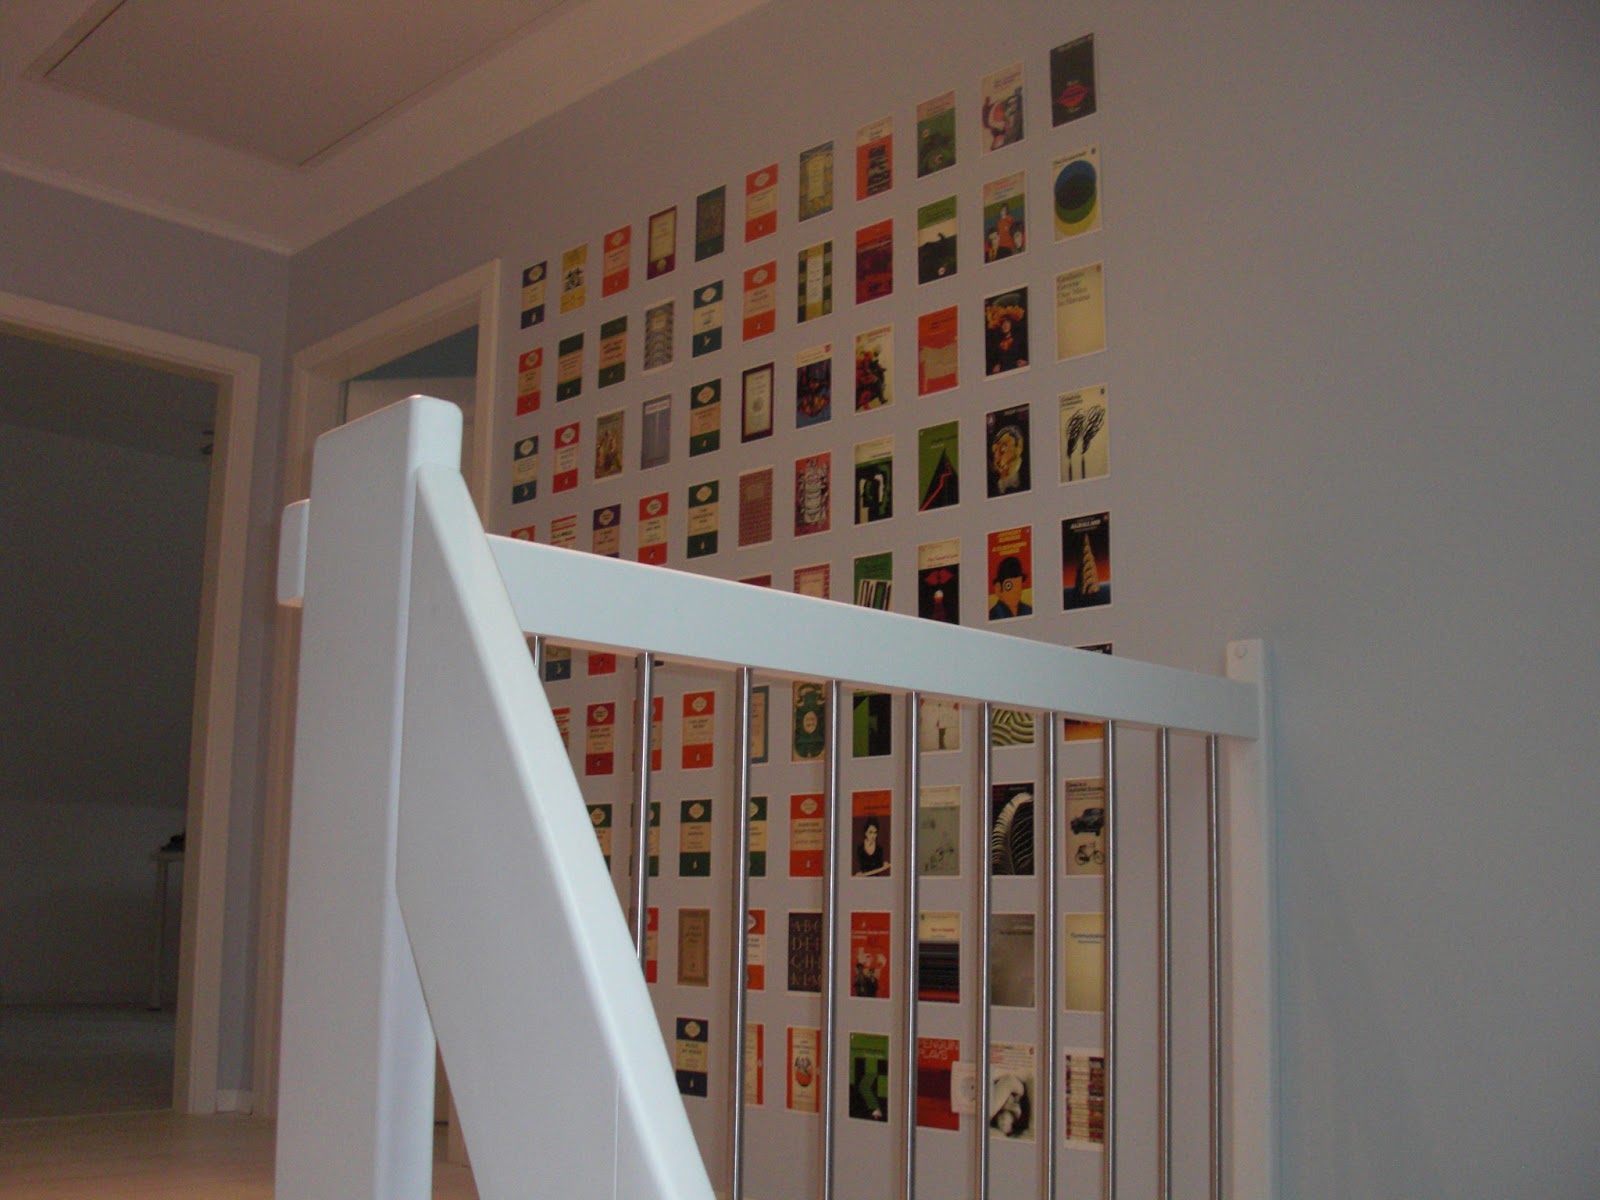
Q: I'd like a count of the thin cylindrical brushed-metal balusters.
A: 10